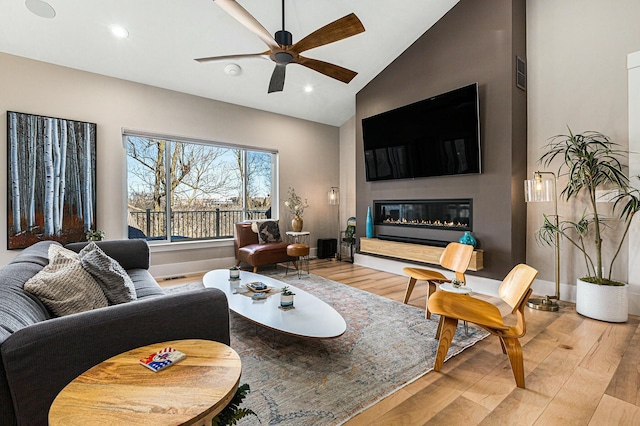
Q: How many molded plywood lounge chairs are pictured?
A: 2